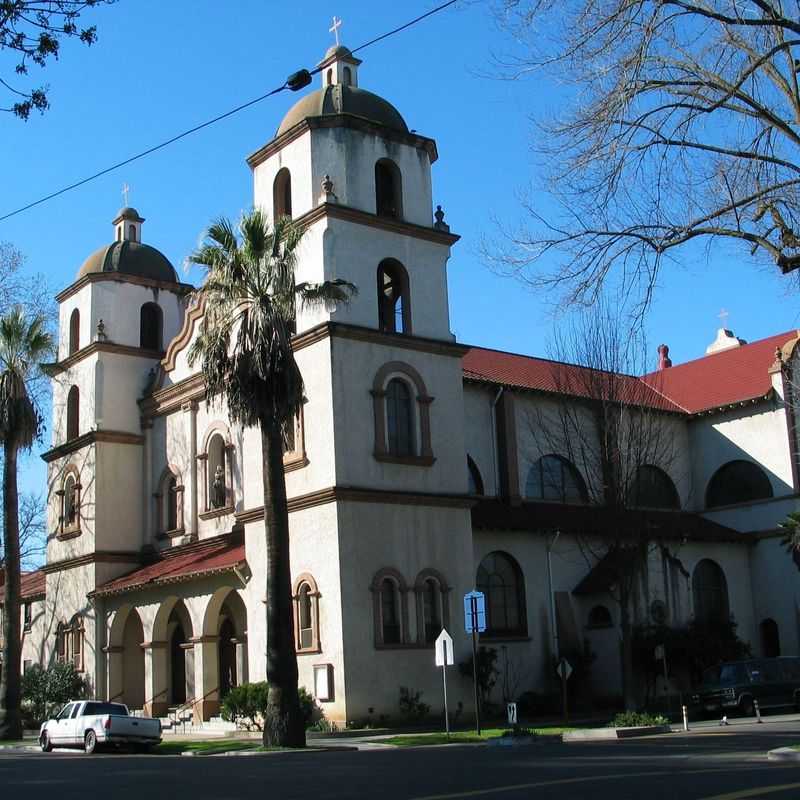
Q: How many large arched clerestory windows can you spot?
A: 4